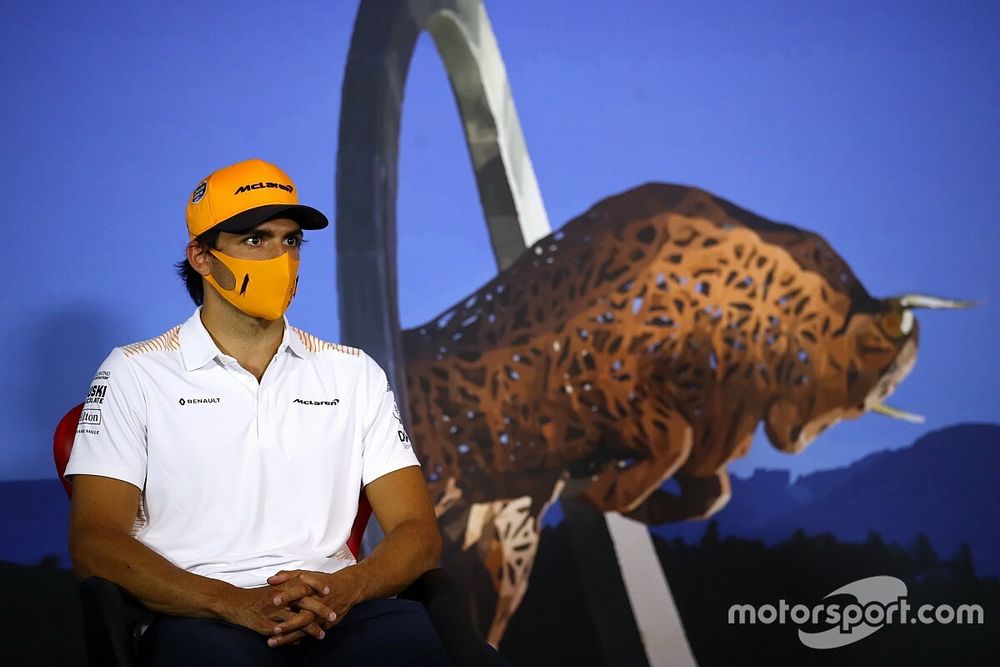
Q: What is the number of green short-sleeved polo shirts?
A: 0